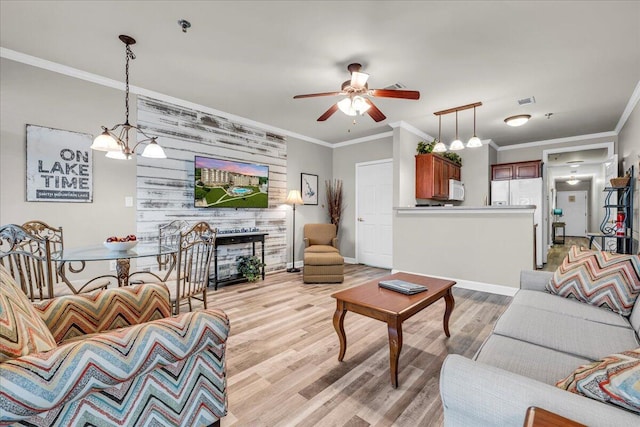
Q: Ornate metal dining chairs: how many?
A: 4